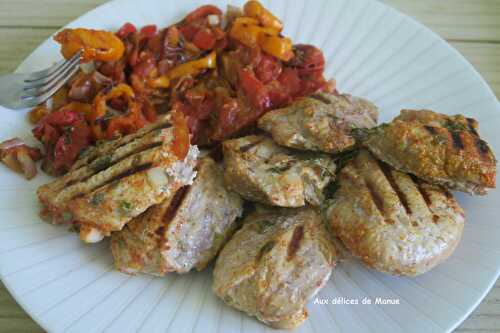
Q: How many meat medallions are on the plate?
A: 7